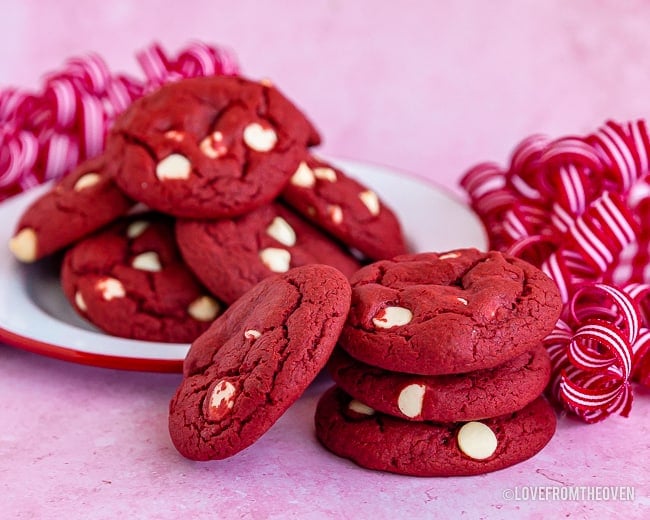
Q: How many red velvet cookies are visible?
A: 9